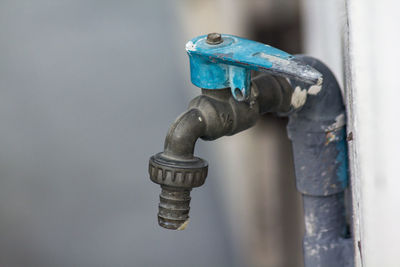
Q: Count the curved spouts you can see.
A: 1